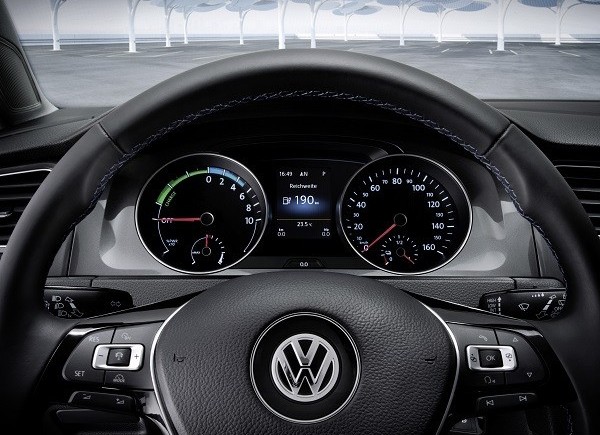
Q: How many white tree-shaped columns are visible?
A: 12